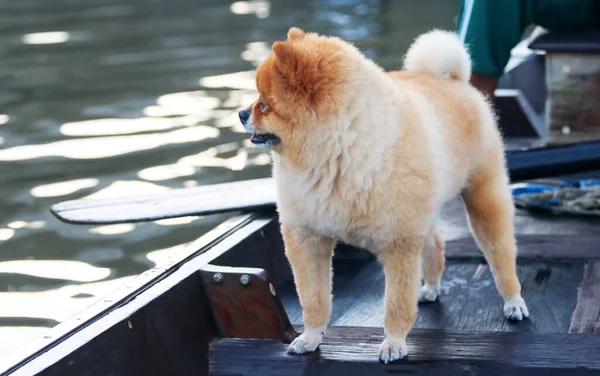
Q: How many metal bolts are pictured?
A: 2